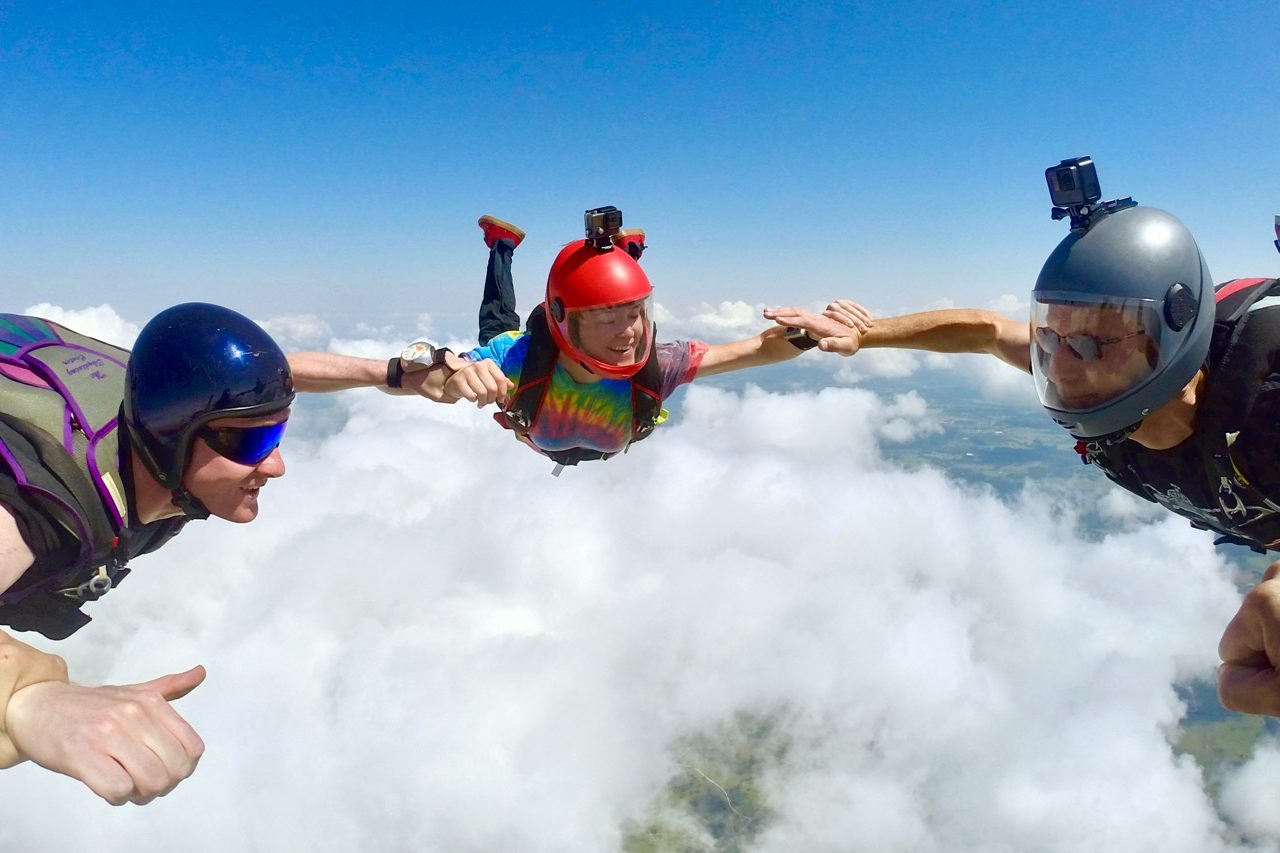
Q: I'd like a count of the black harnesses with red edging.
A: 1